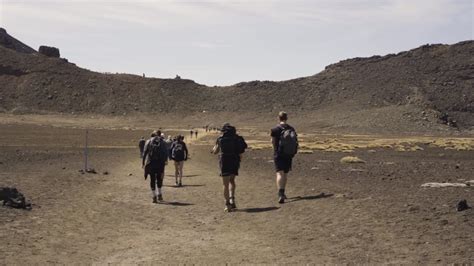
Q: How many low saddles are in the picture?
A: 1